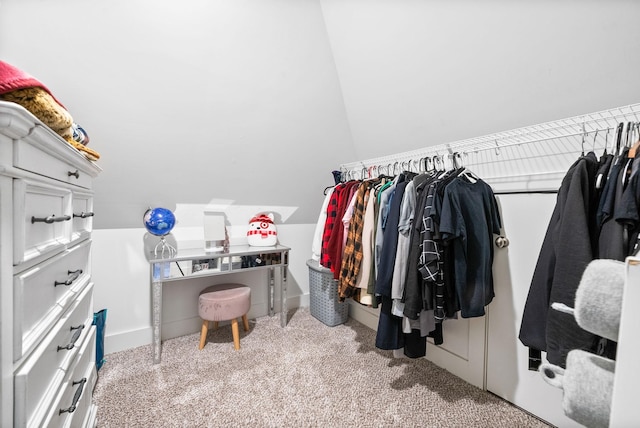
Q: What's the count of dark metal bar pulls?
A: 5